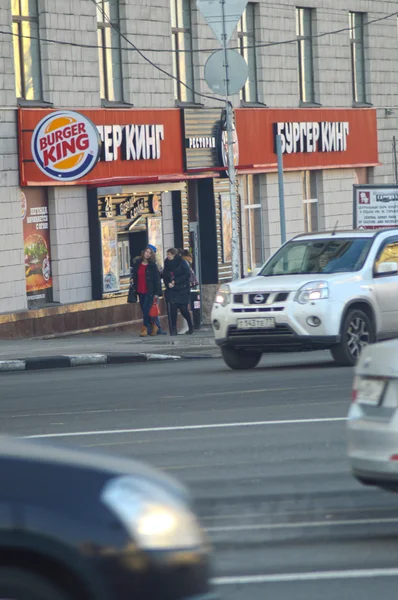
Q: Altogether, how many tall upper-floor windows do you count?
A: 6